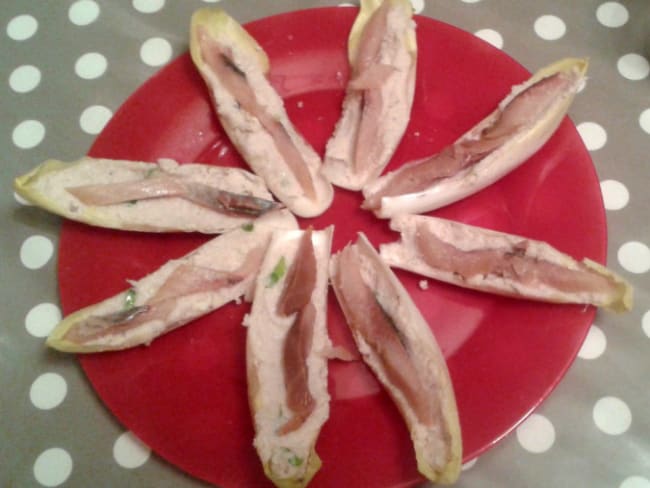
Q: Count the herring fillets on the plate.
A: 8